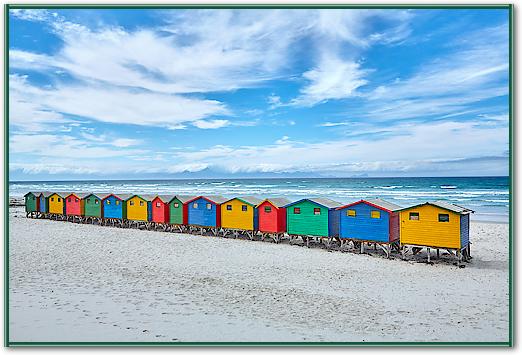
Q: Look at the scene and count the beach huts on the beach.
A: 15